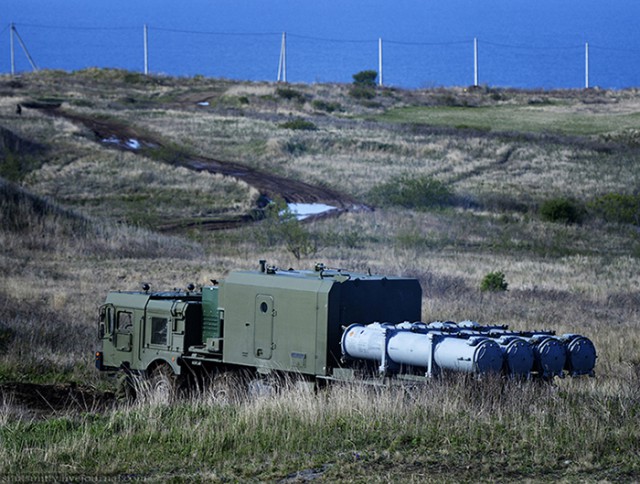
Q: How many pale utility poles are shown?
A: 6